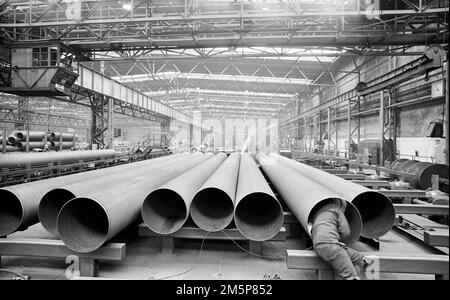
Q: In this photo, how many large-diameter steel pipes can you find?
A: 8